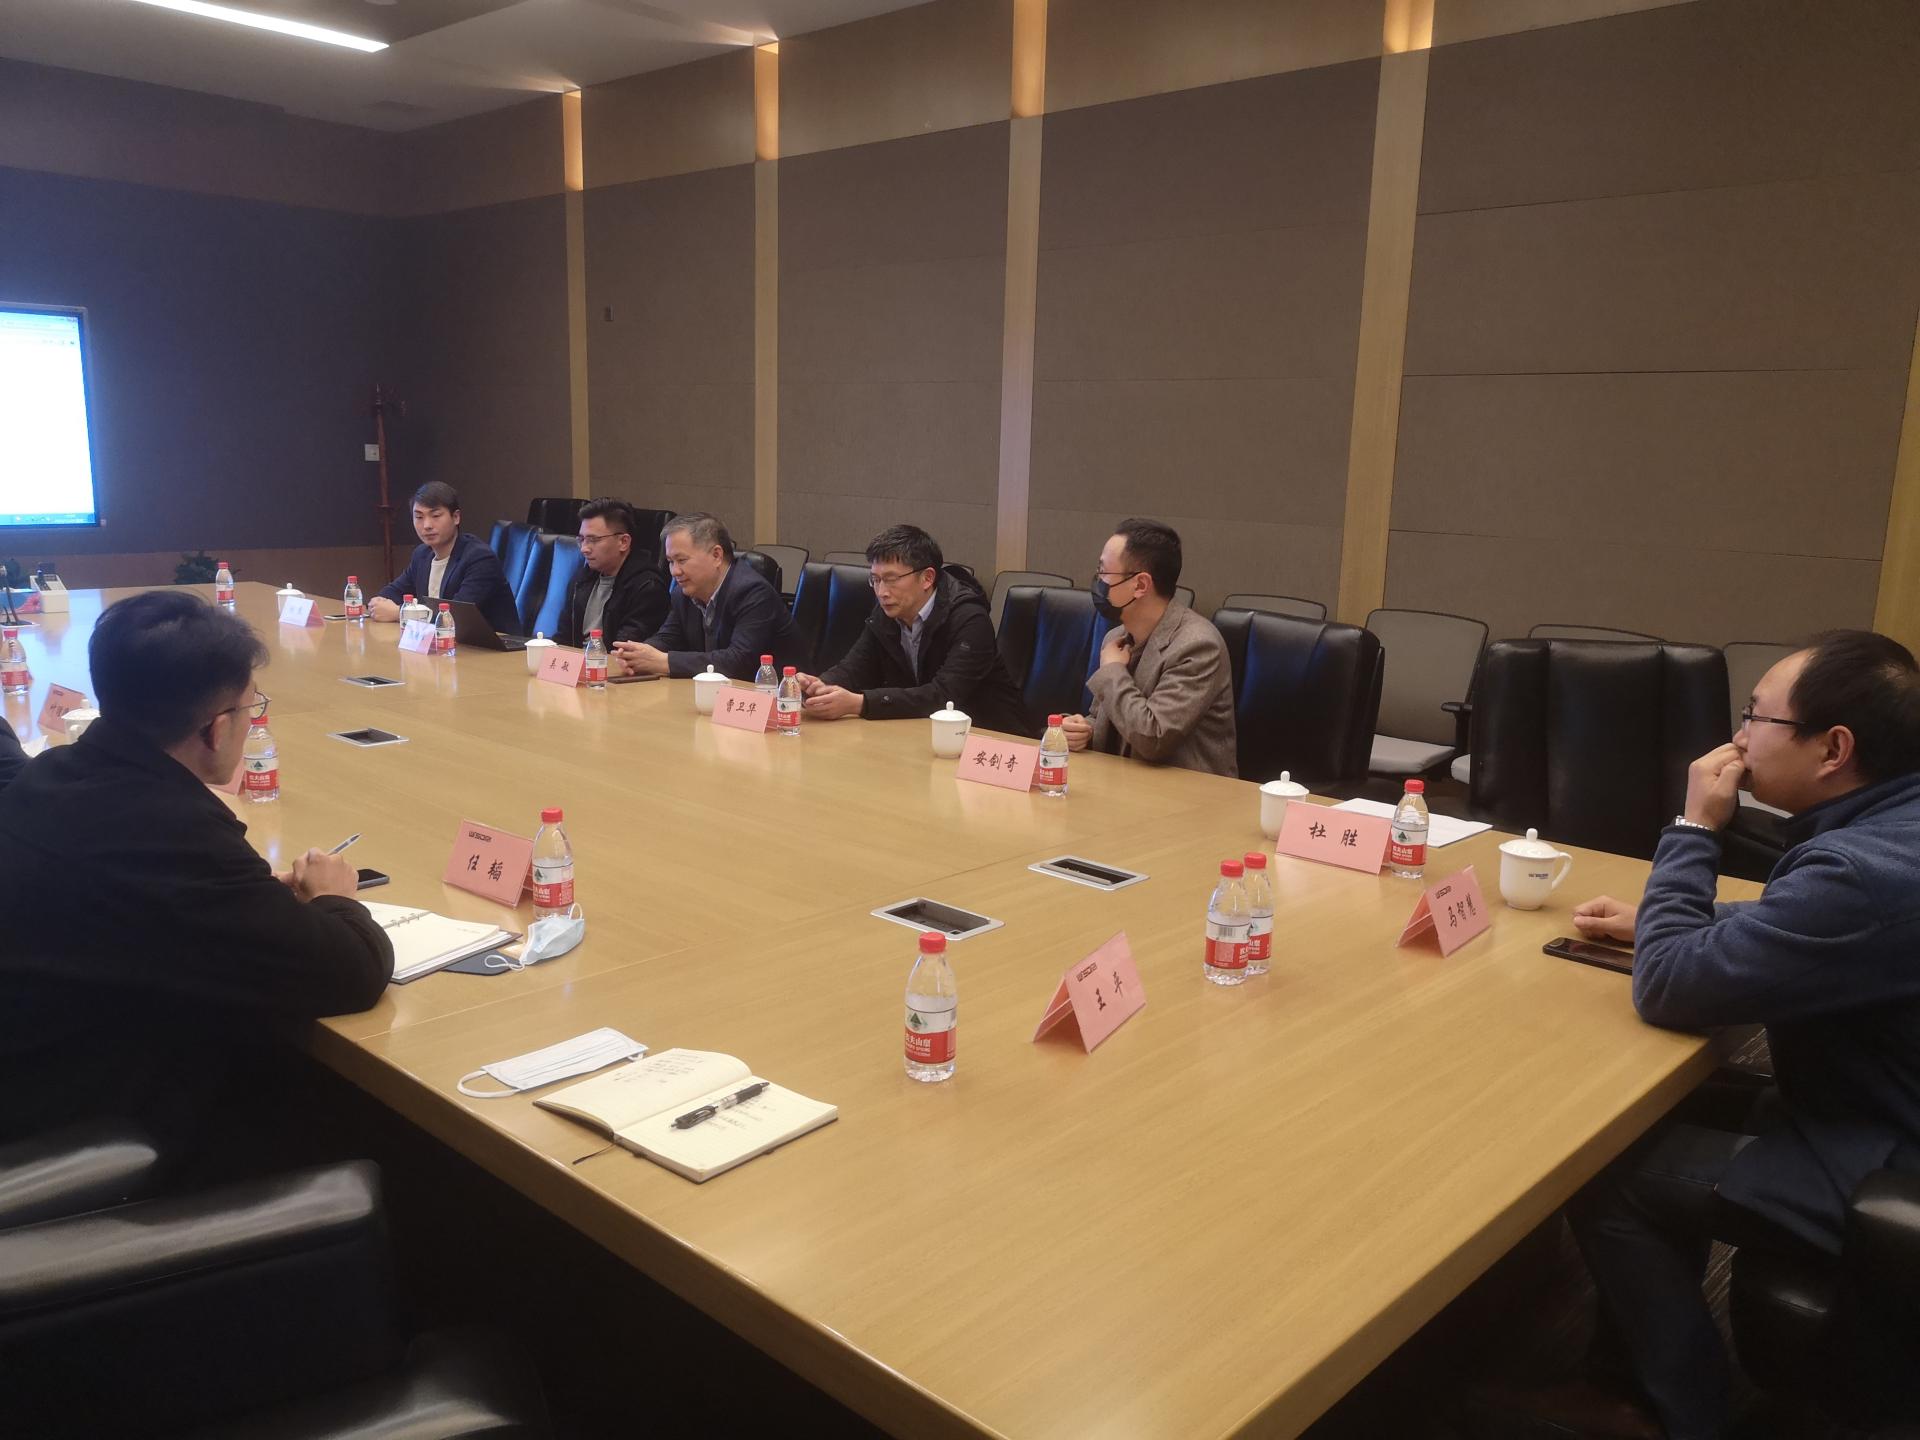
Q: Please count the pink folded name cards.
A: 11